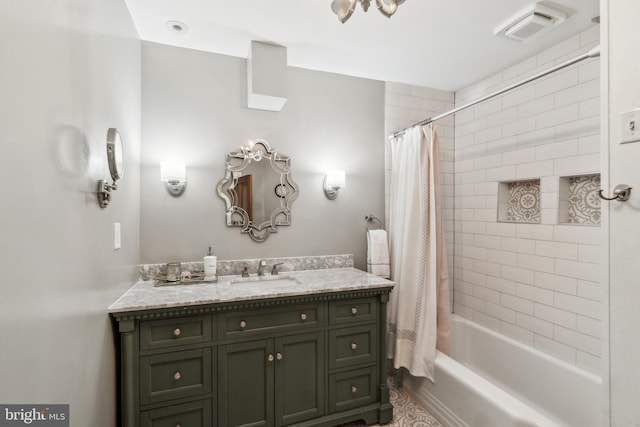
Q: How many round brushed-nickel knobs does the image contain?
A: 10